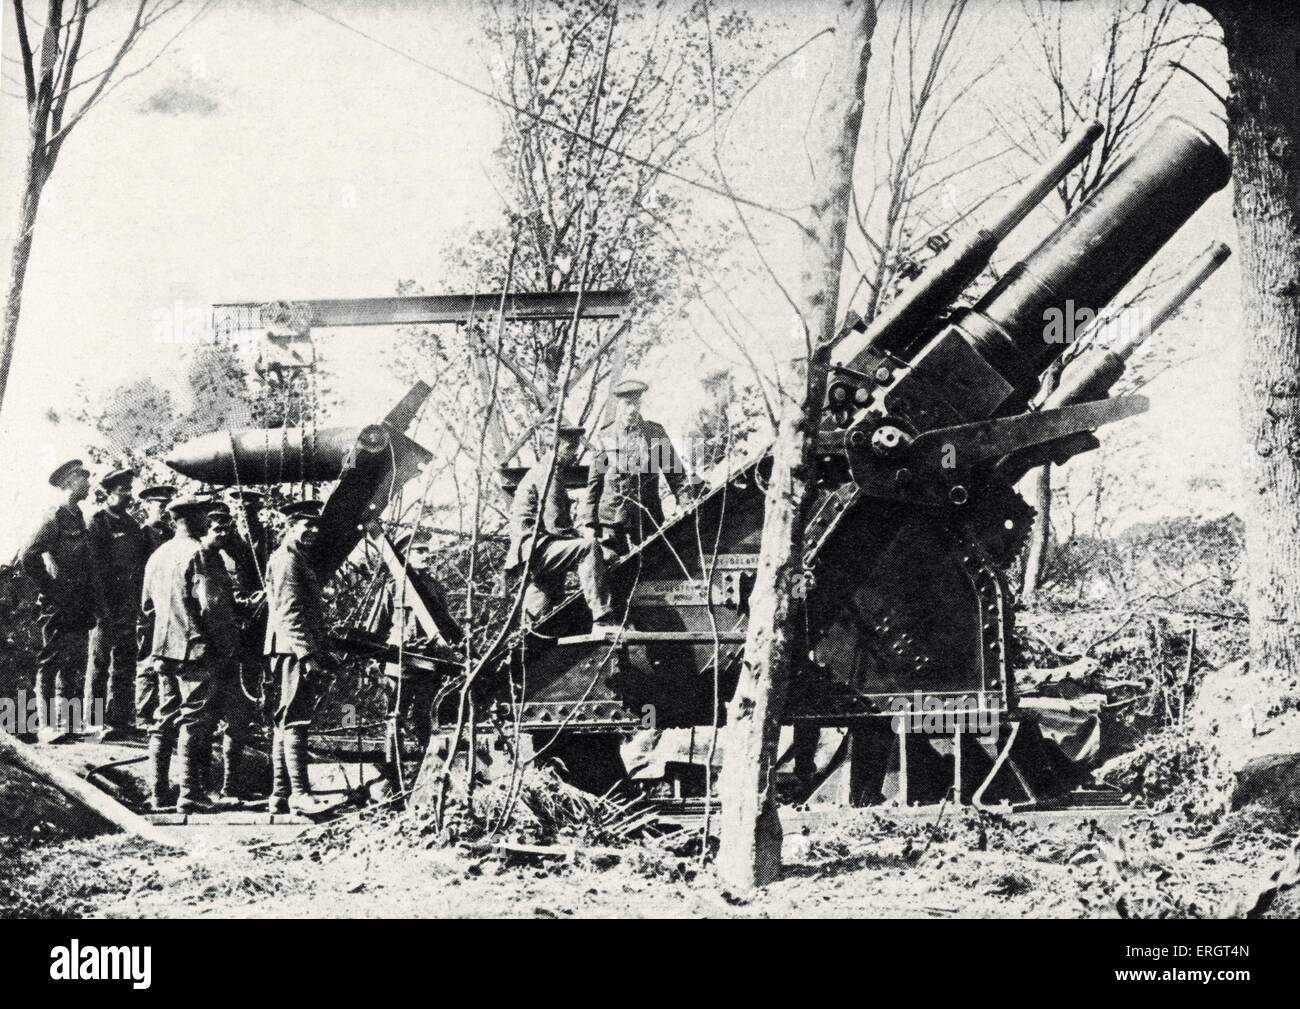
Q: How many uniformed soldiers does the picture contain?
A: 10